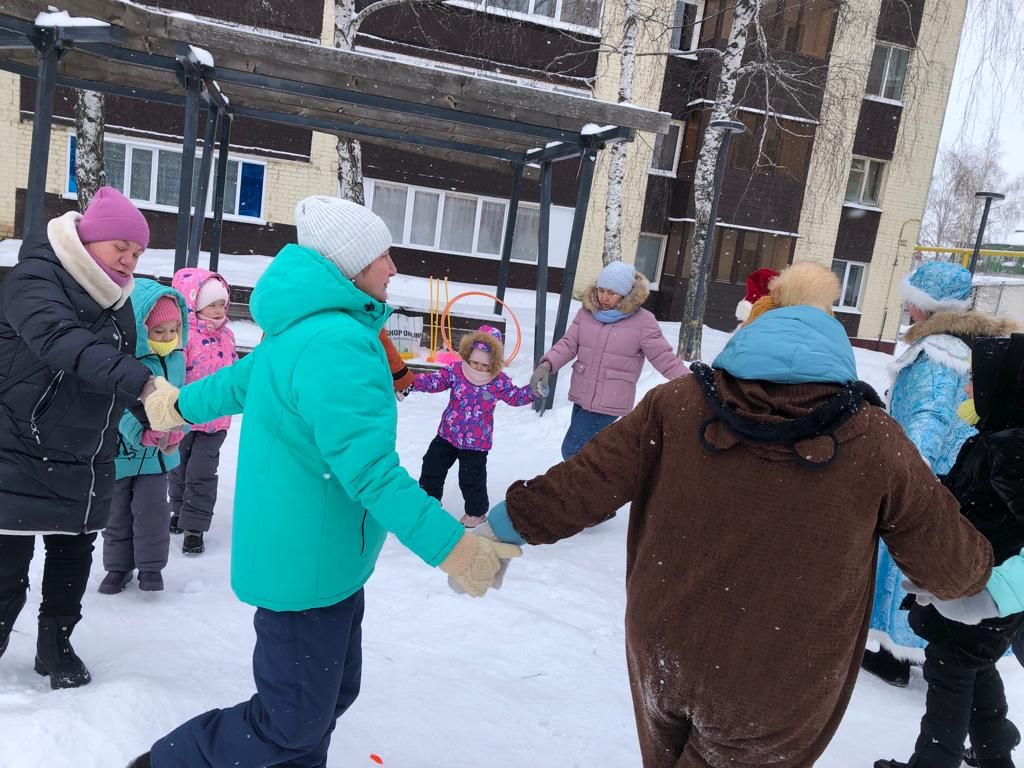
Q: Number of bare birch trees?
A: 4